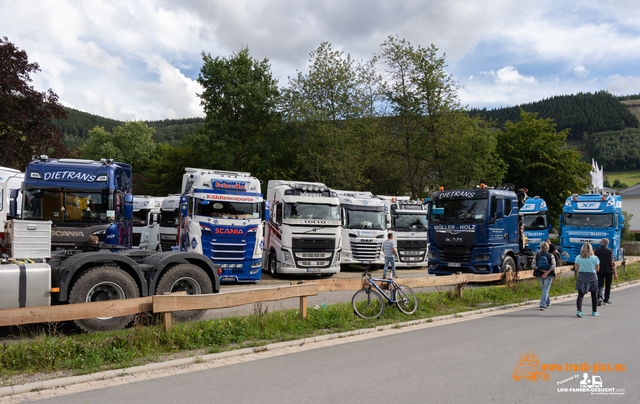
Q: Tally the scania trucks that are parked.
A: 2